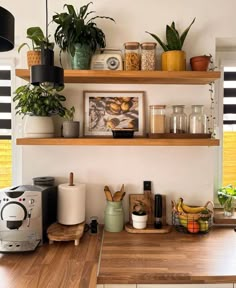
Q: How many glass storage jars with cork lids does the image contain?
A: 3